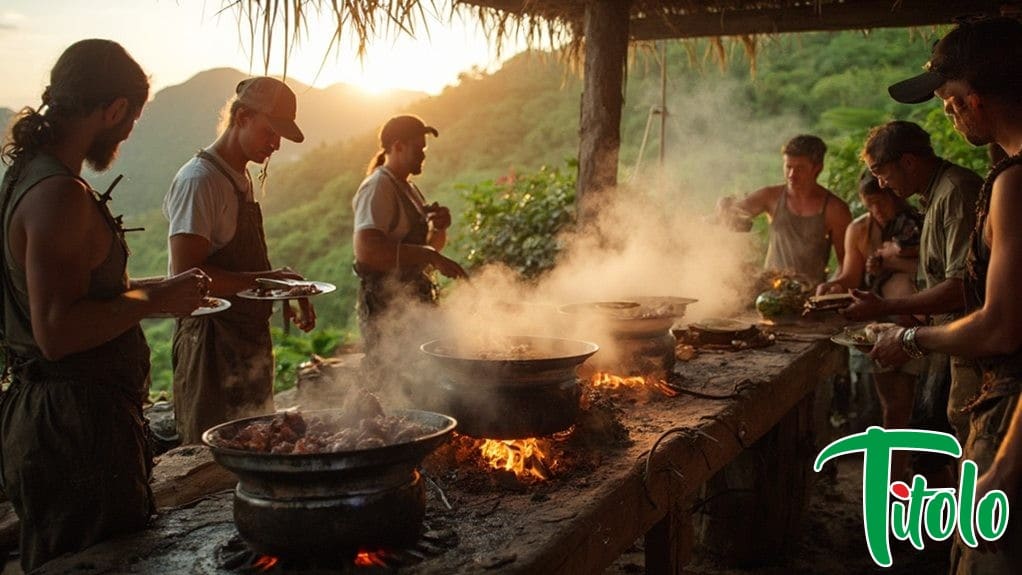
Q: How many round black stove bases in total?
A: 3